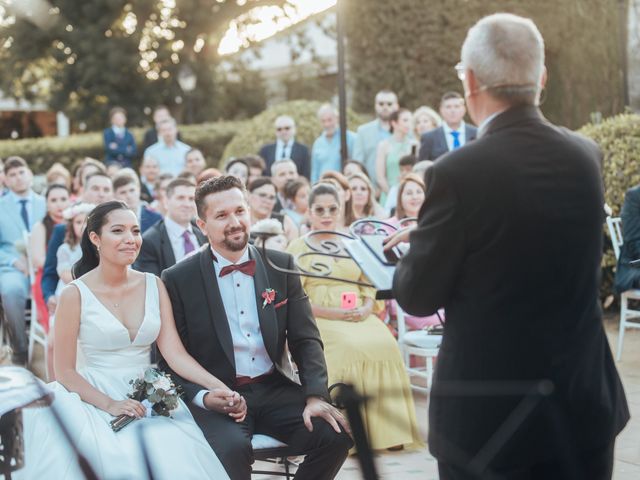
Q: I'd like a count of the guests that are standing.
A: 9